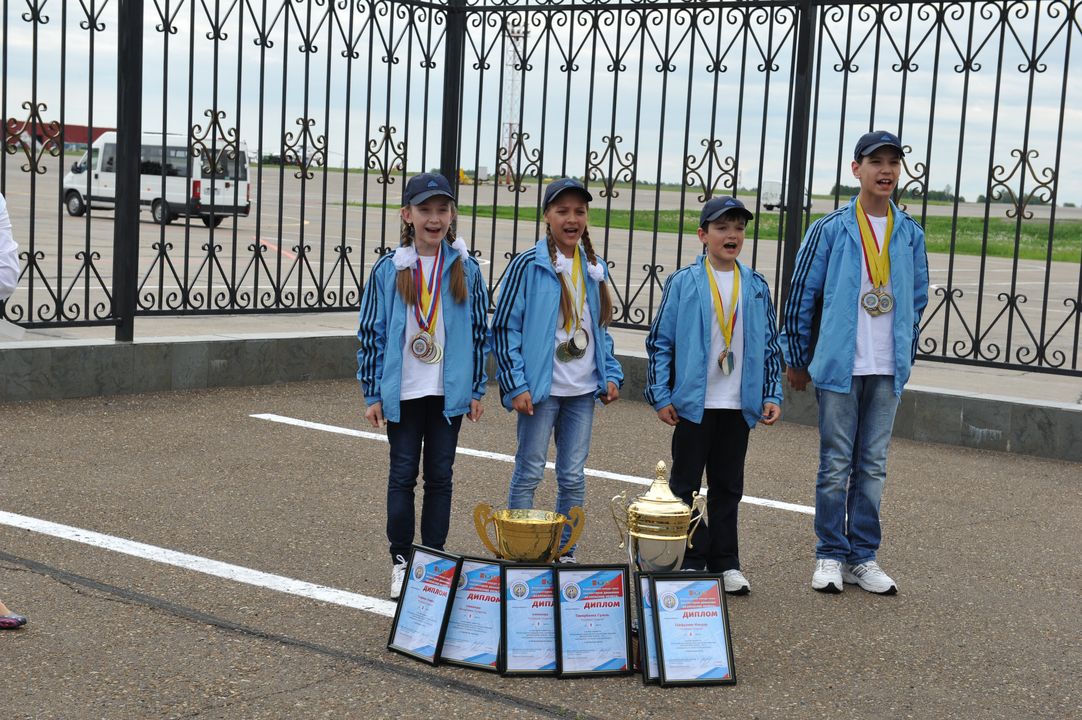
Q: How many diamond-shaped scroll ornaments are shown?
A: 9